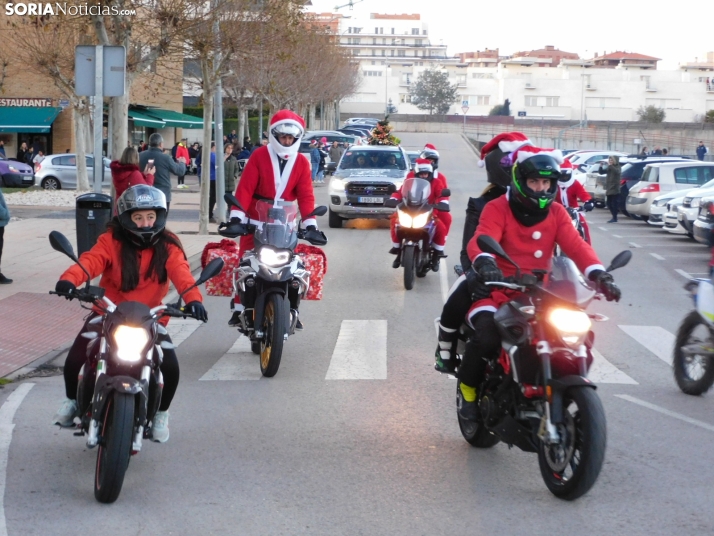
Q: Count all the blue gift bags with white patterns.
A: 0